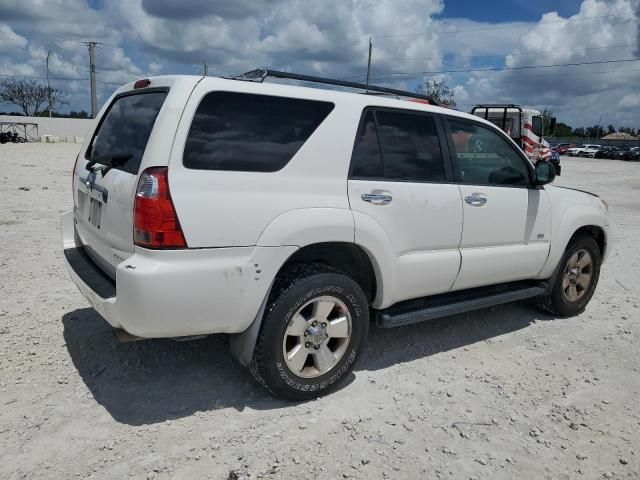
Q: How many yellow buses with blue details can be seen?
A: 0